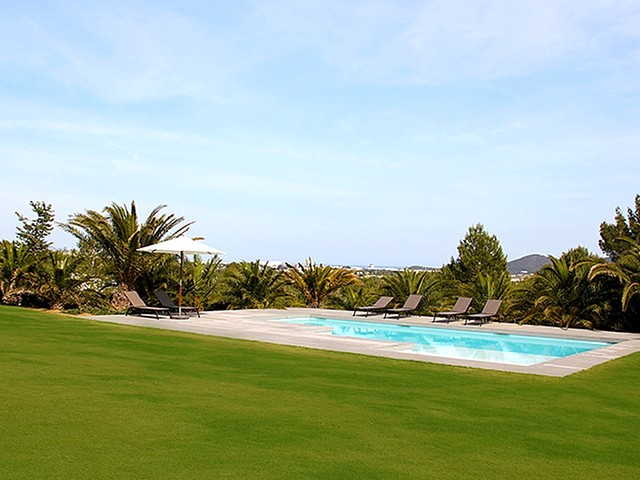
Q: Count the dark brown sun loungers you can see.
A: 6